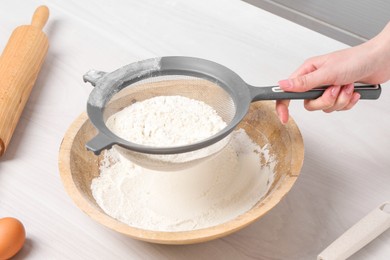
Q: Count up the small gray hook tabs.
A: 2